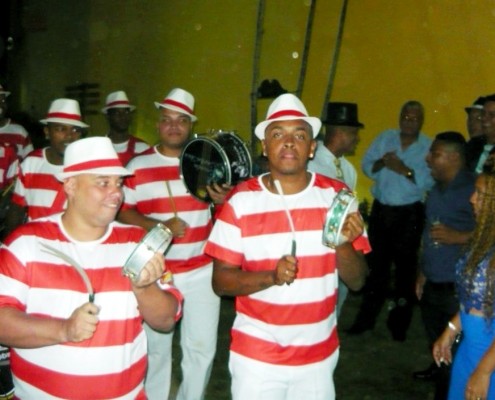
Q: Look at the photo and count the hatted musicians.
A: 6